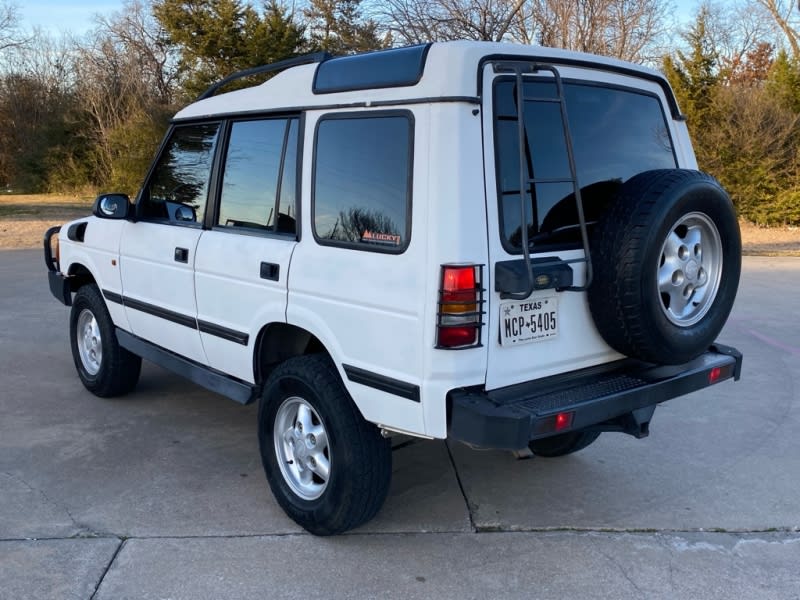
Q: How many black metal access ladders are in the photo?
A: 1